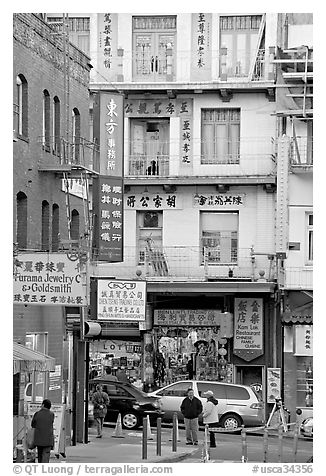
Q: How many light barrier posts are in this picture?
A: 5